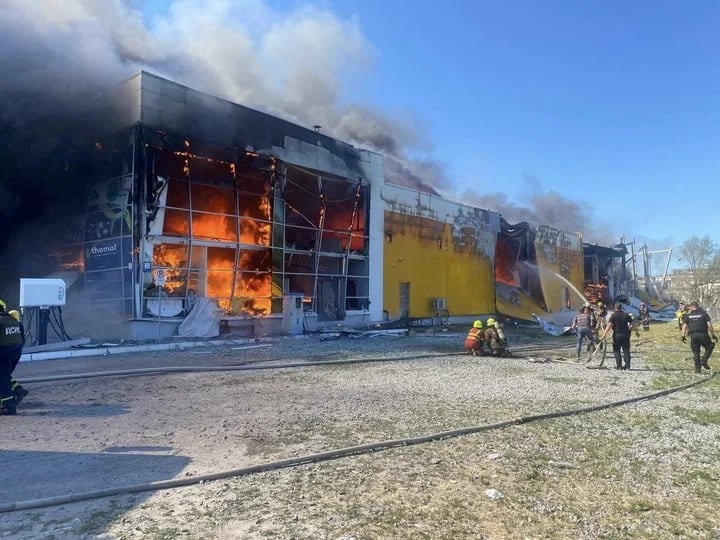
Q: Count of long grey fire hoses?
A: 2